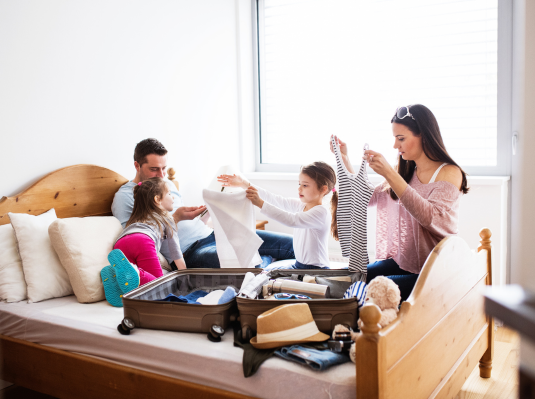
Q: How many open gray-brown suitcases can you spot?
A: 1